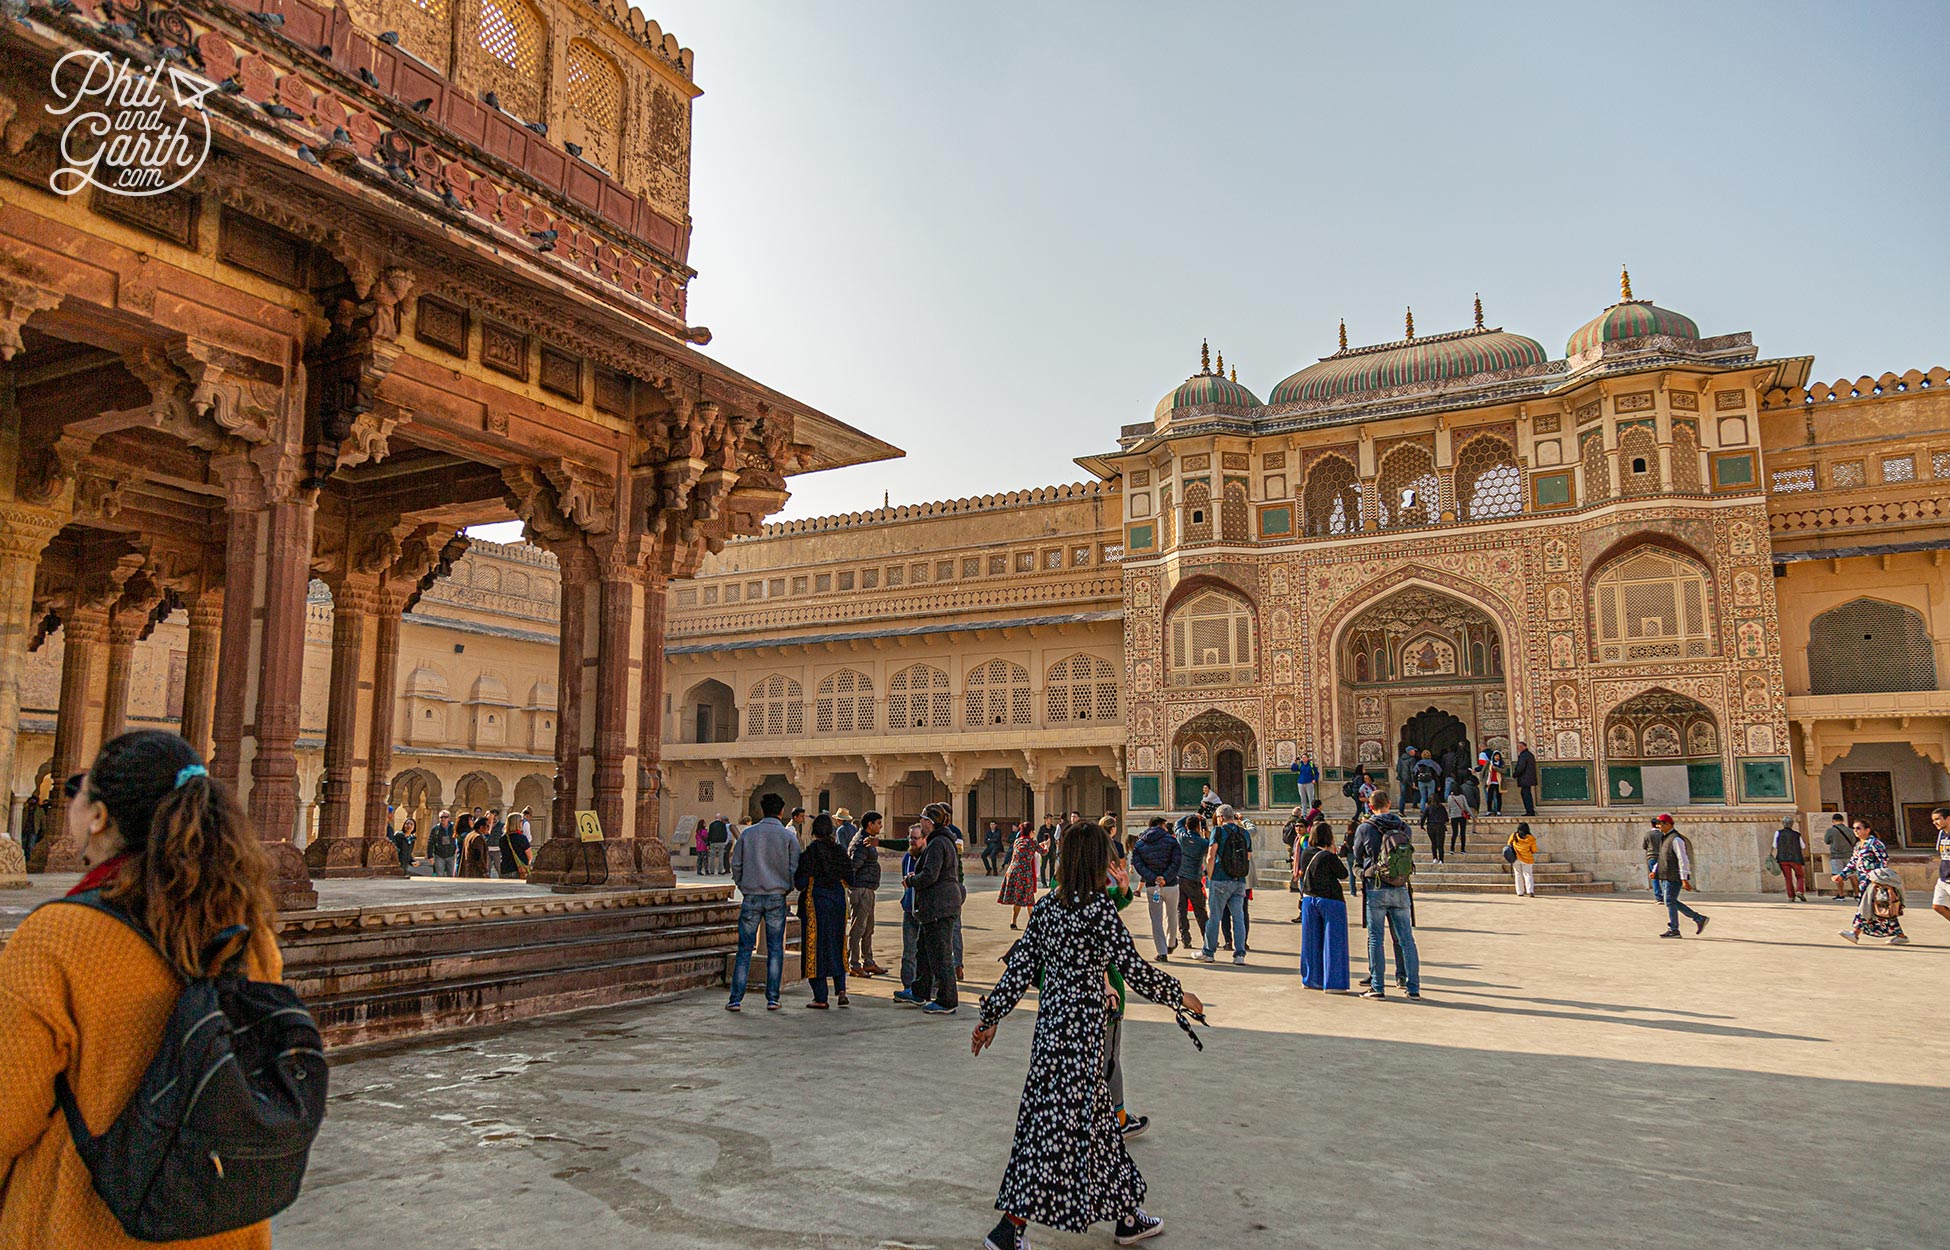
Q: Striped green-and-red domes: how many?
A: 3